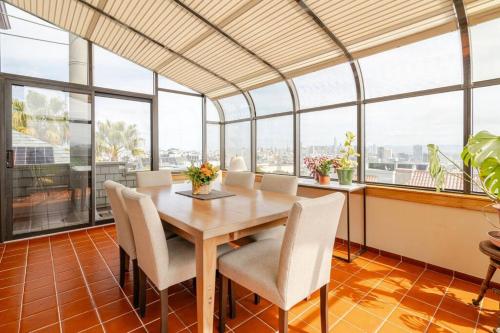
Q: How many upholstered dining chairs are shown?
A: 6